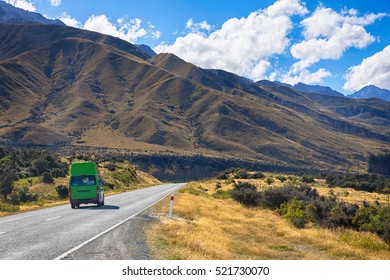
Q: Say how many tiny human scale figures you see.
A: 0